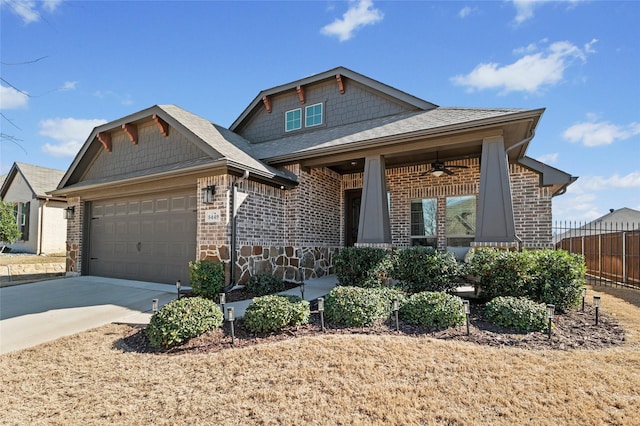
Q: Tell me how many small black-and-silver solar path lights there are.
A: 11